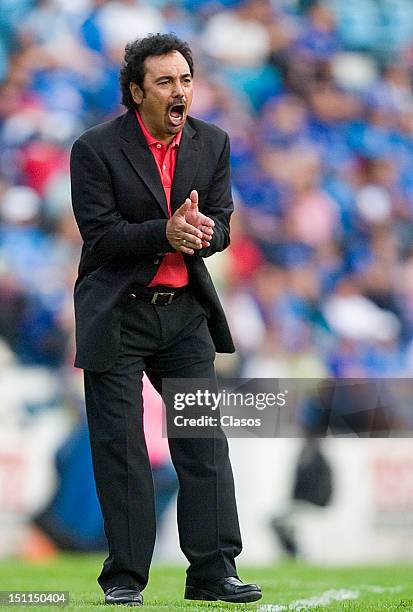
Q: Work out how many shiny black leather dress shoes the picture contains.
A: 2